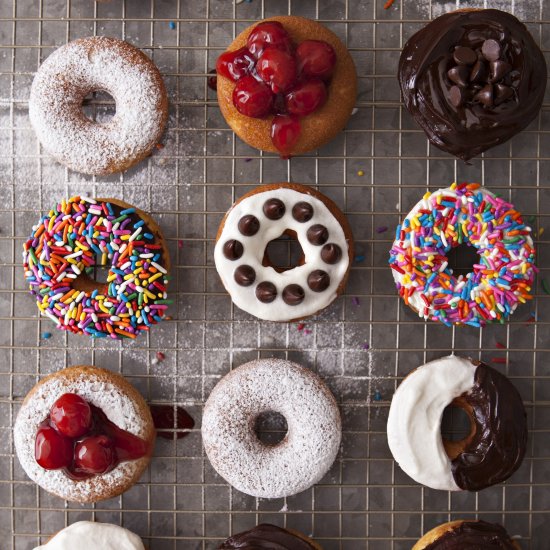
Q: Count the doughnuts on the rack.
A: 12